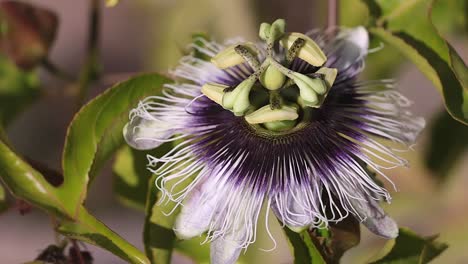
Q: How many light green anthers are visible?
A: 5